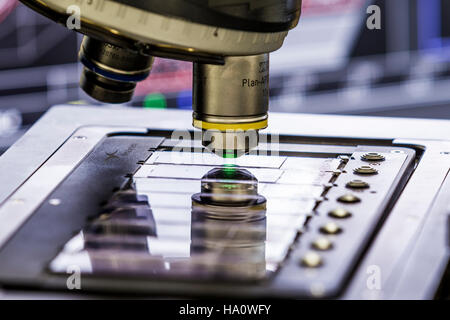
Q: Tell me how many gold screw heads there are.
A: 8